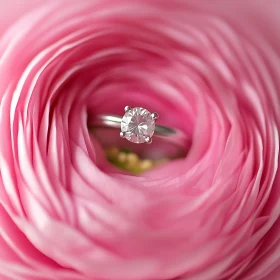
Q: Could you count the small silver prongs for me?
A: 4